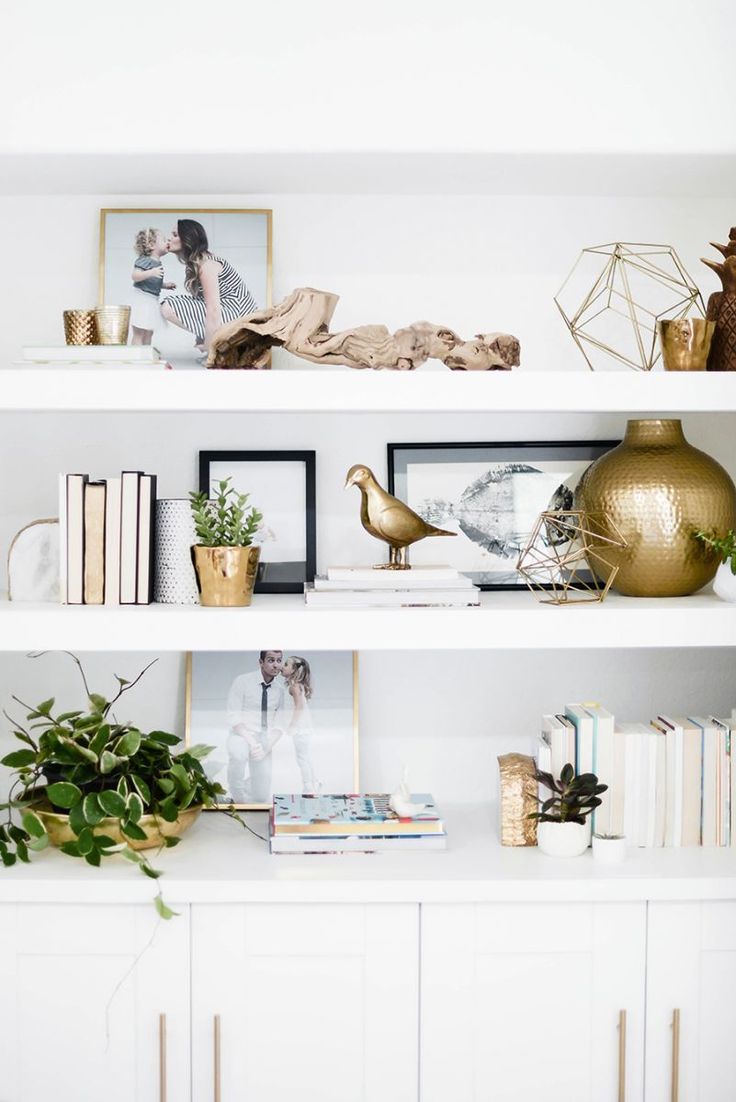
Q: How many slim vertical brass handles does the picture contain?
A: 4